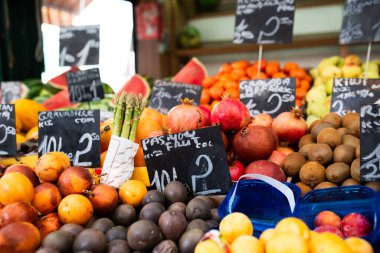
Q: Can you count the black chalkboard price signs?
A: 11